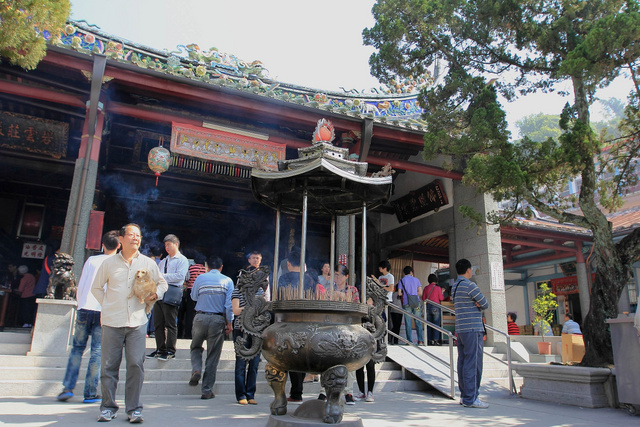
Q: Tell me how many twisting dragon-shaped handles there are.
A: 2